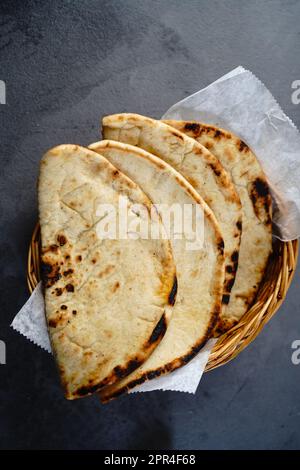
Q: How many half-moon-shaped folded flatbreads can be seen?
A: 4